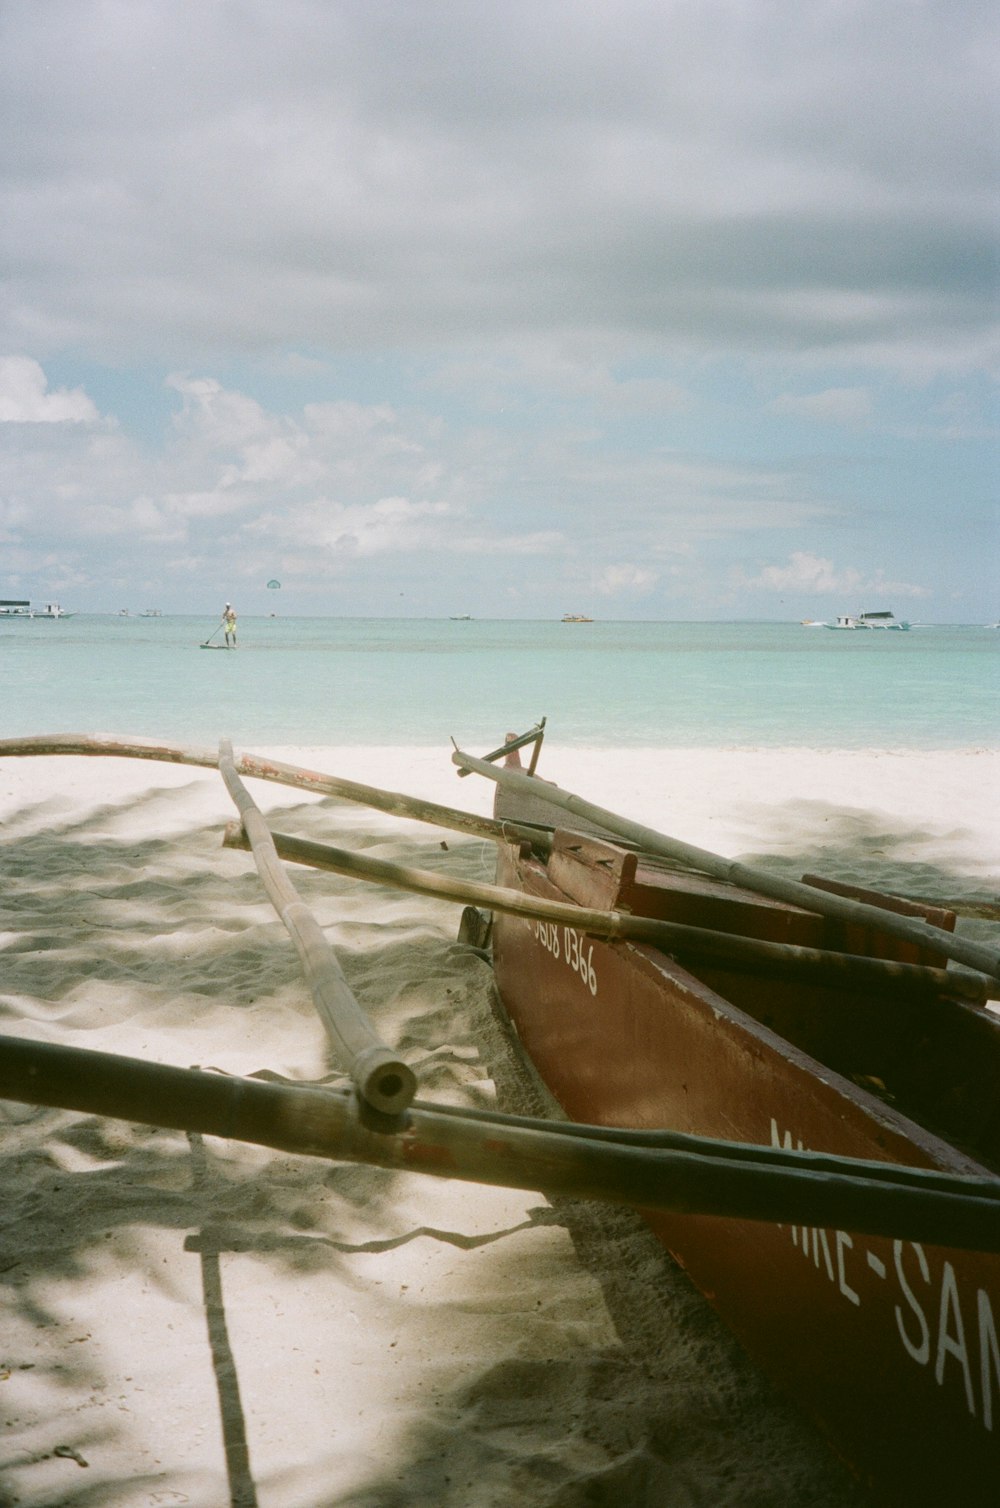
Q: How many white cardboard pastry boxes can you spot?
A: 0